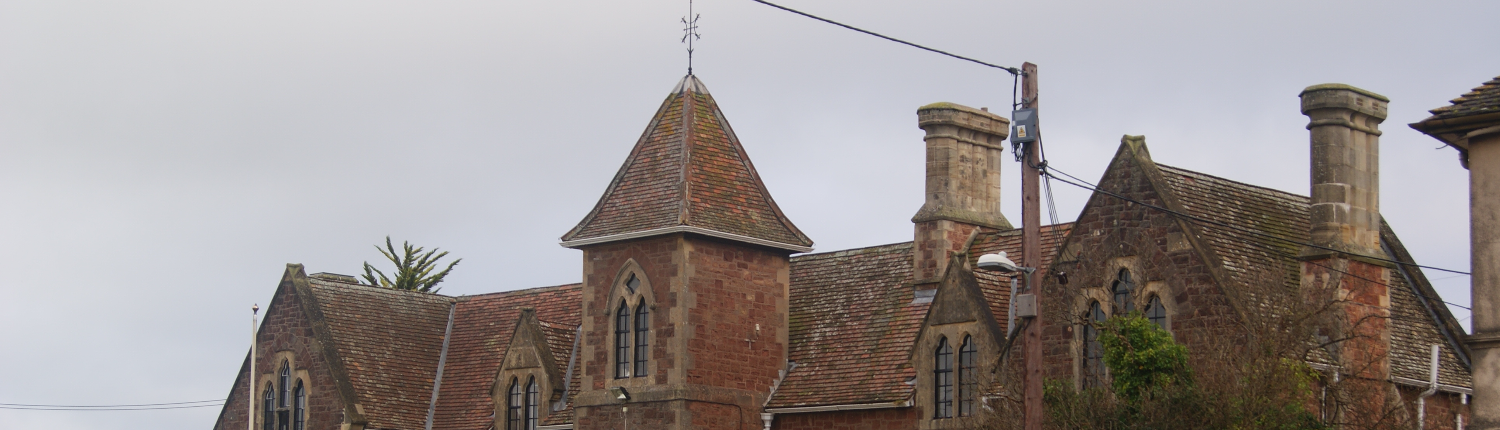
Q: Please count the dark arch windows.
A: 12